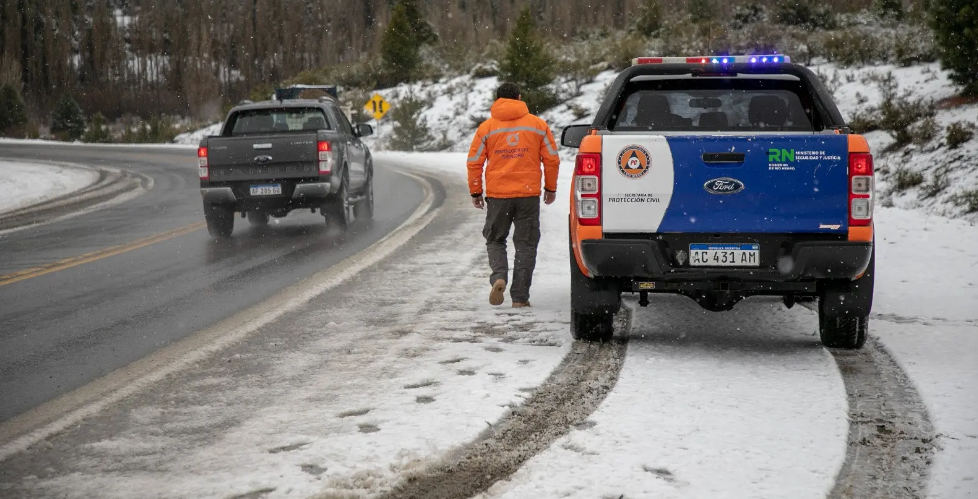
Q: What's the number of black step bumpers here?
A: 1